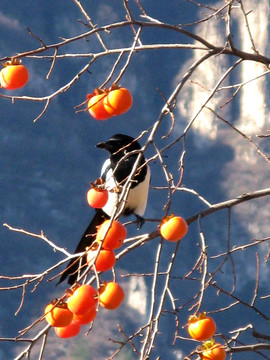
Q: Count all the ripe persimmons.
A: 14